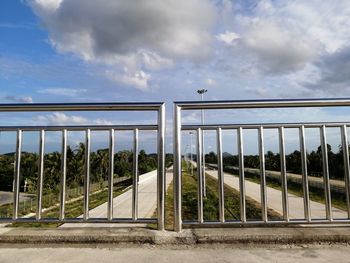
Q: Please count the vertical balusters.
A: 14